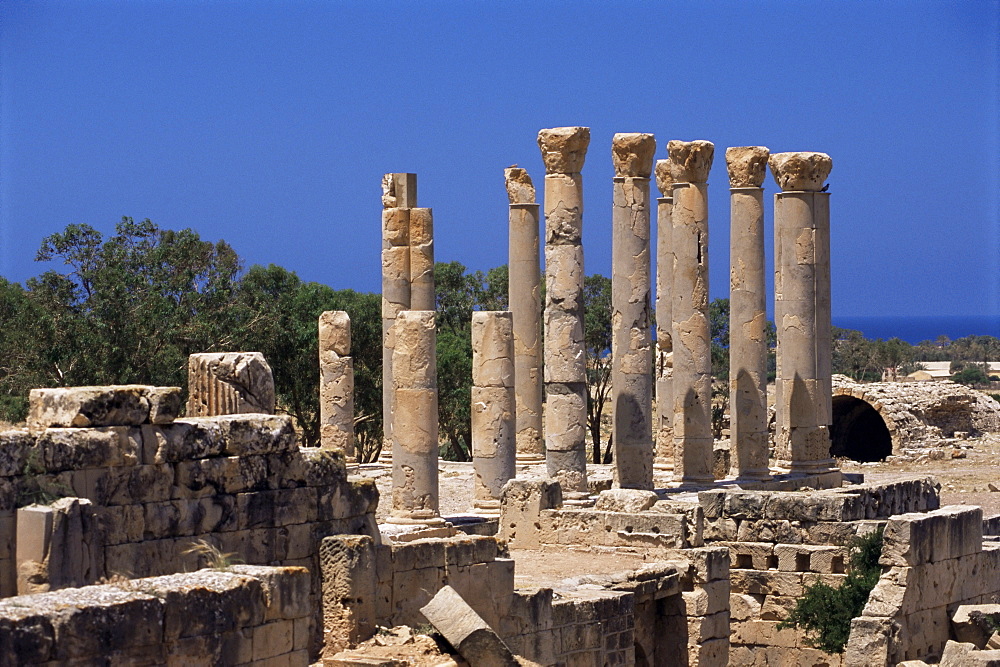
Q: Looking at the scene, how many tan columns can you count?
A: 11